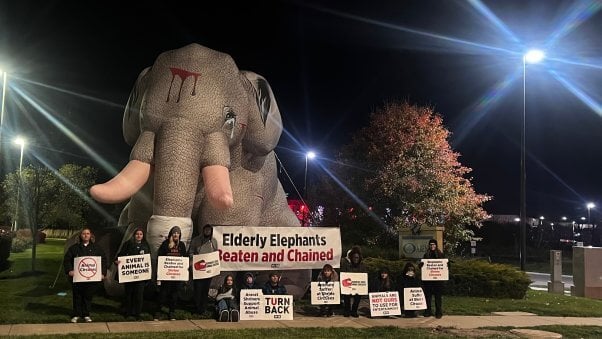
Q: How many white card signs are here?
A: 11